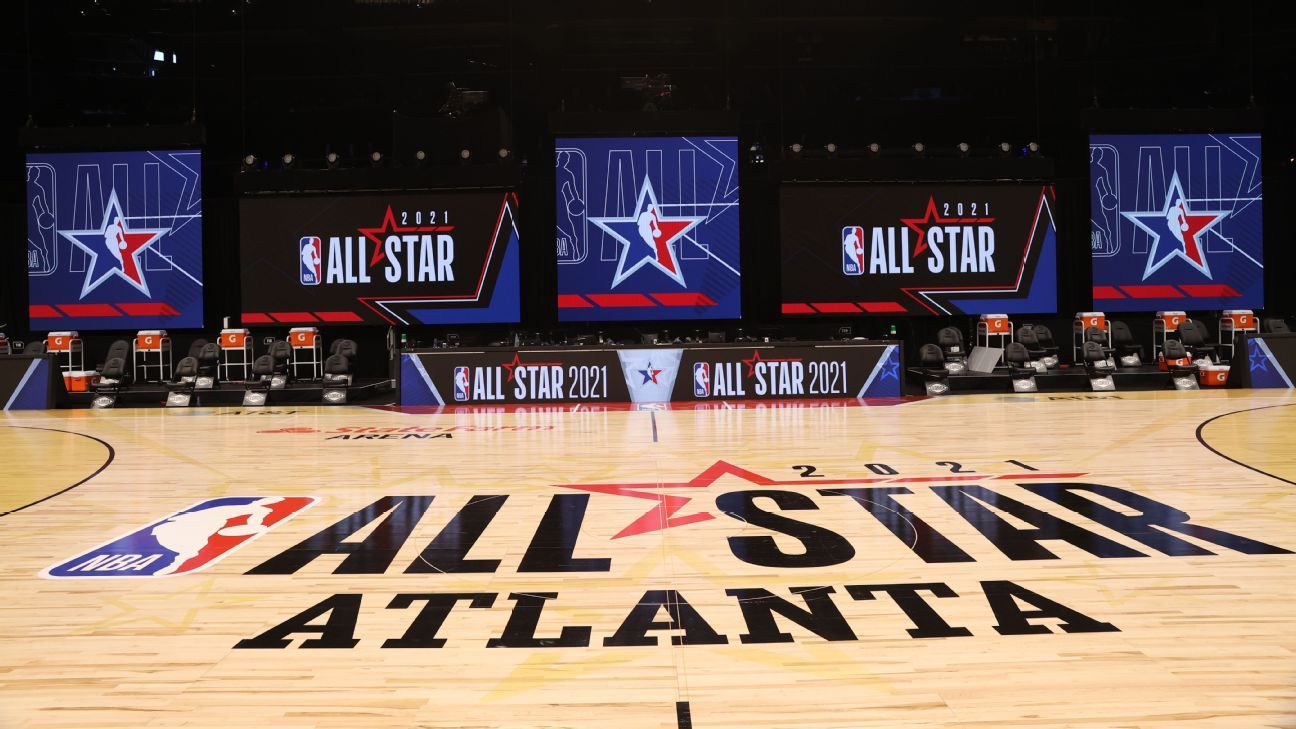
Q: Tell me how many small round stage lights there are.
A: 14